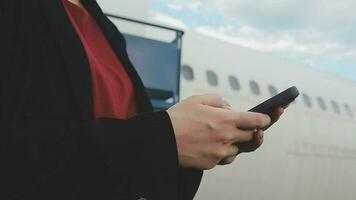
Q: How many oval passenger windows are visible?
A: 9